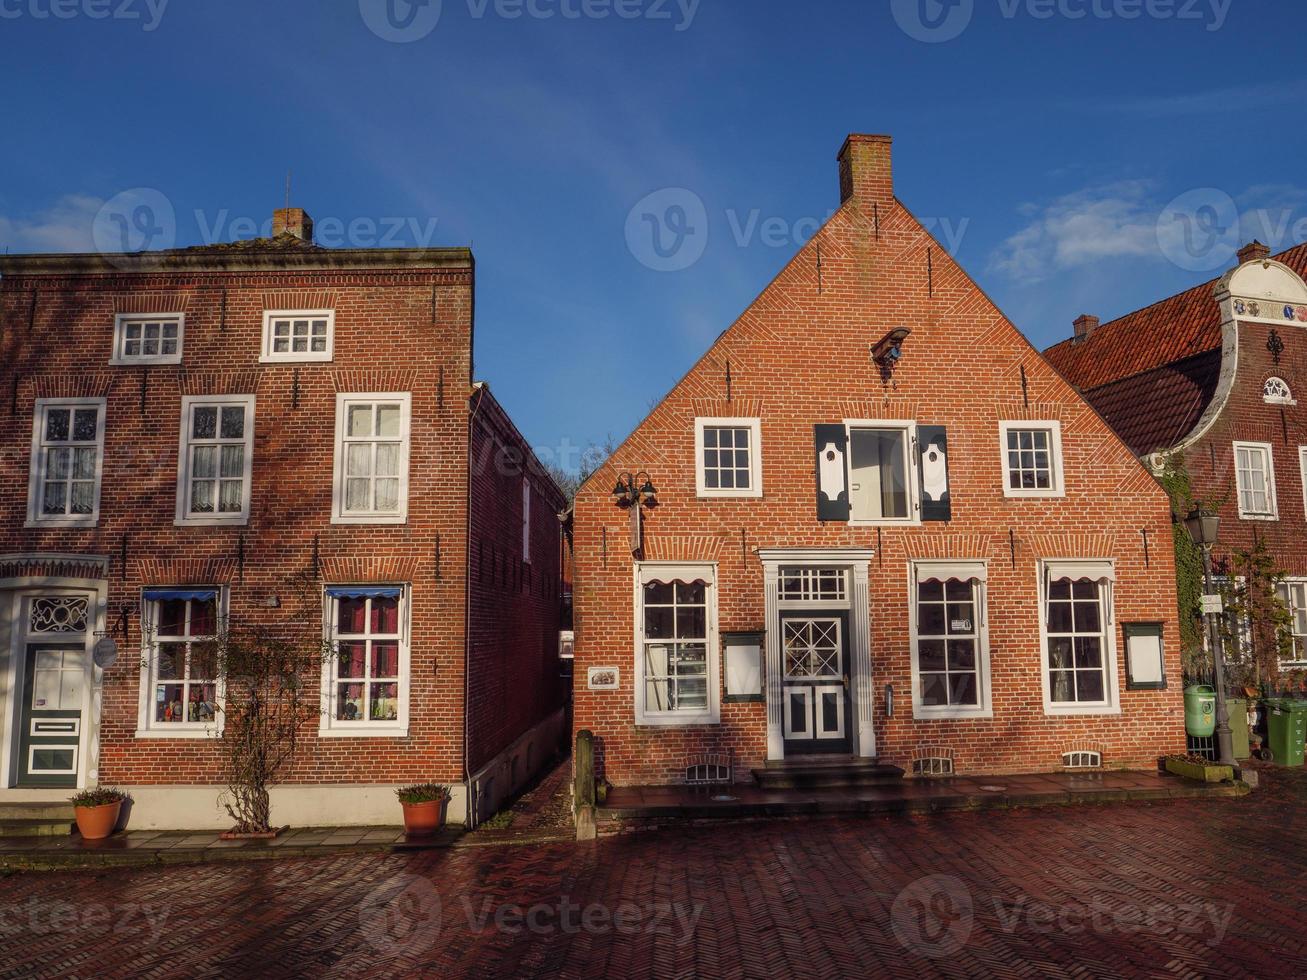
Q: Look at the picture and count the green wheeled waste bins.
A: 1